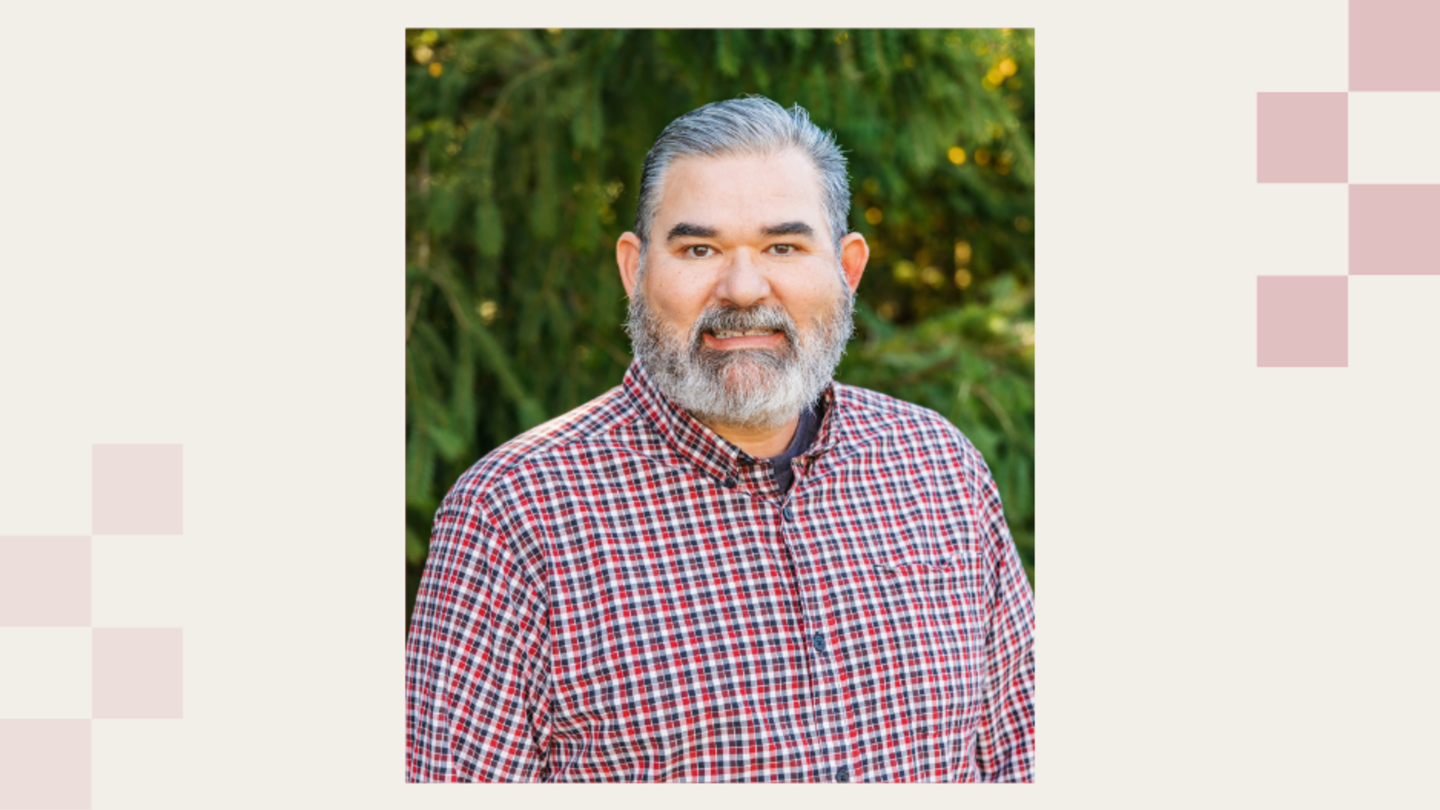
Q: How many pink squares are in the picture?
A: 8